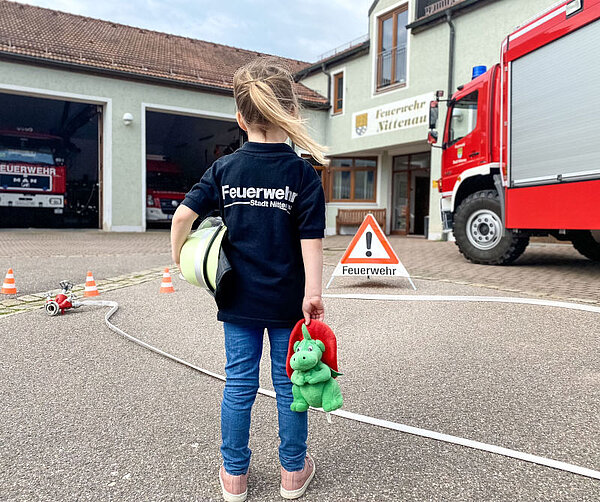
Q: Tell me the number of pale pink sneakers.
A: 2